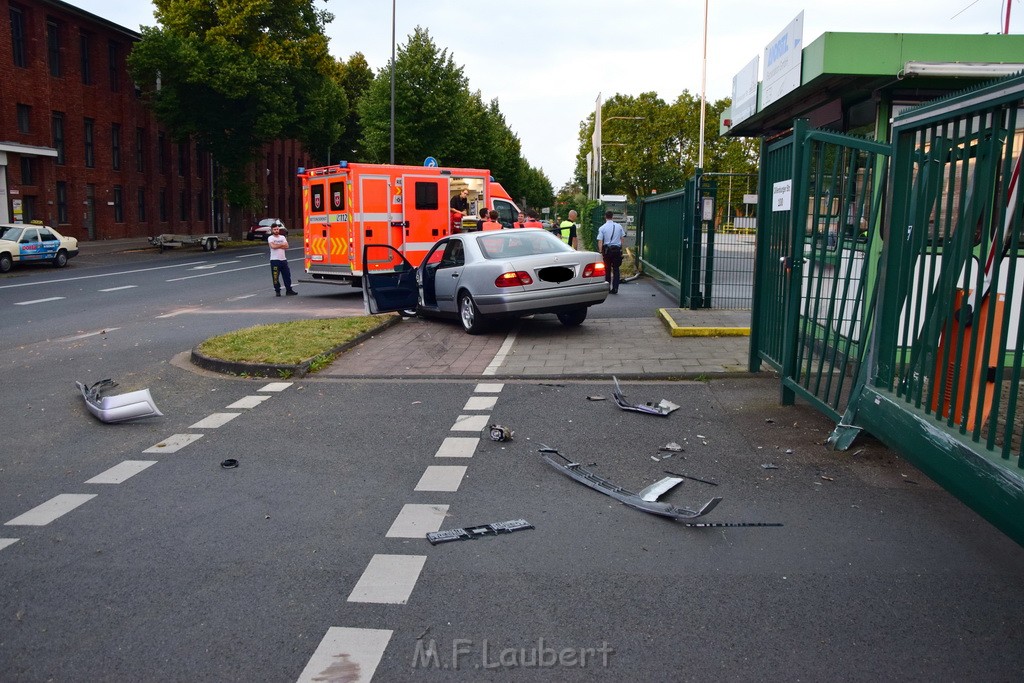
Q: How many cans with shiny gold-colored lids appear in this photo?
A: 0